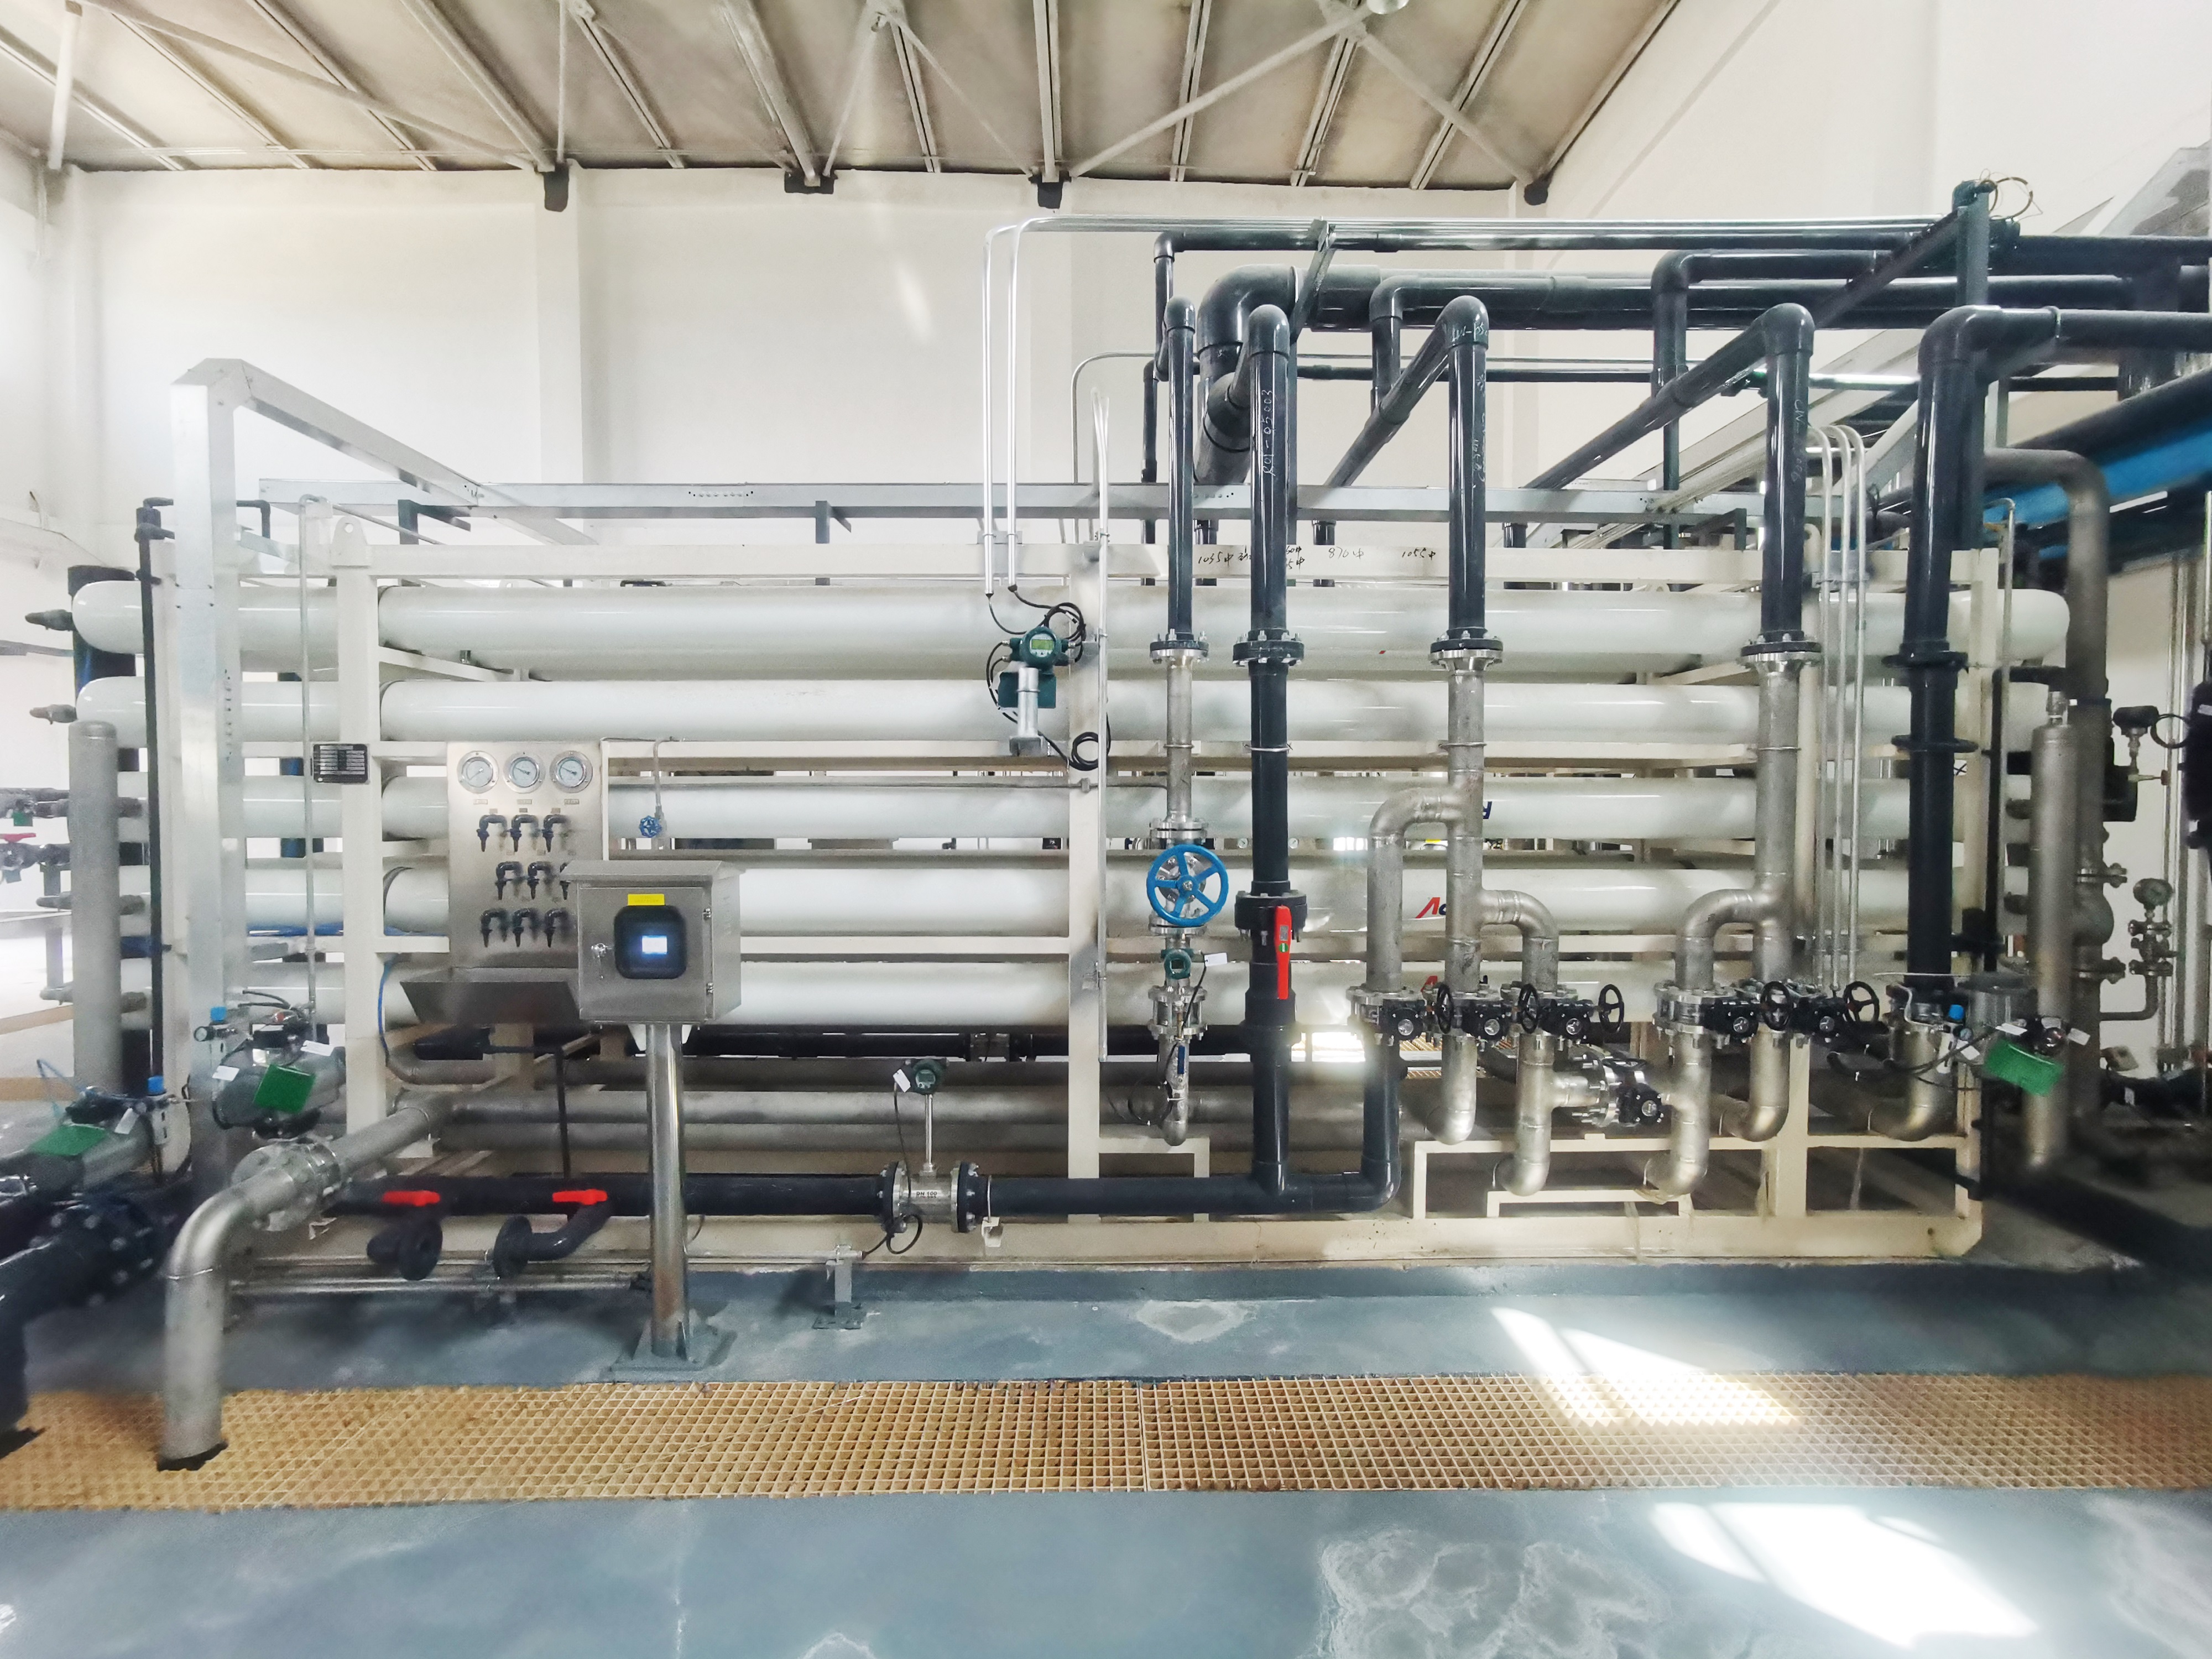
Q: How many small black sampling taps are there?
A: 9